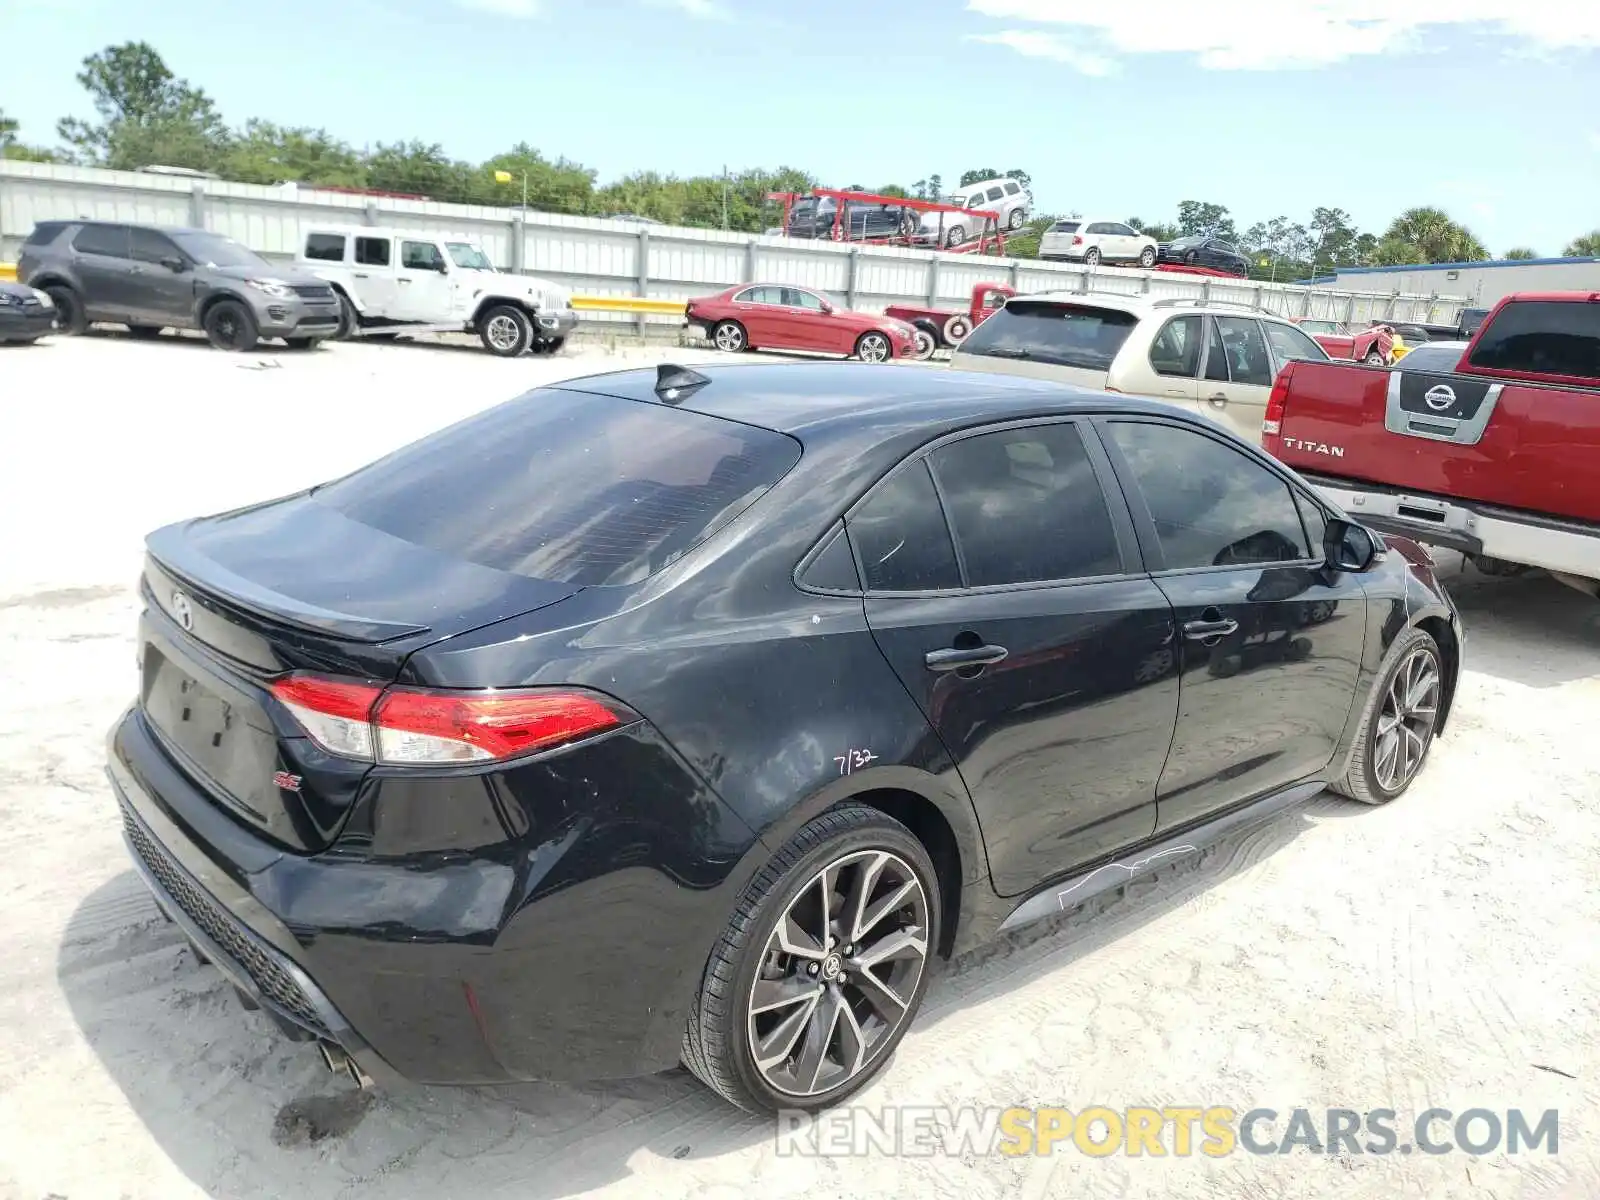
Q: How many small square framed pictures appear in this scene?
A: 0